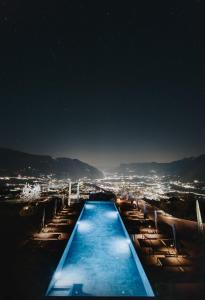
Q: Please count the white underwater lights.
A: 5